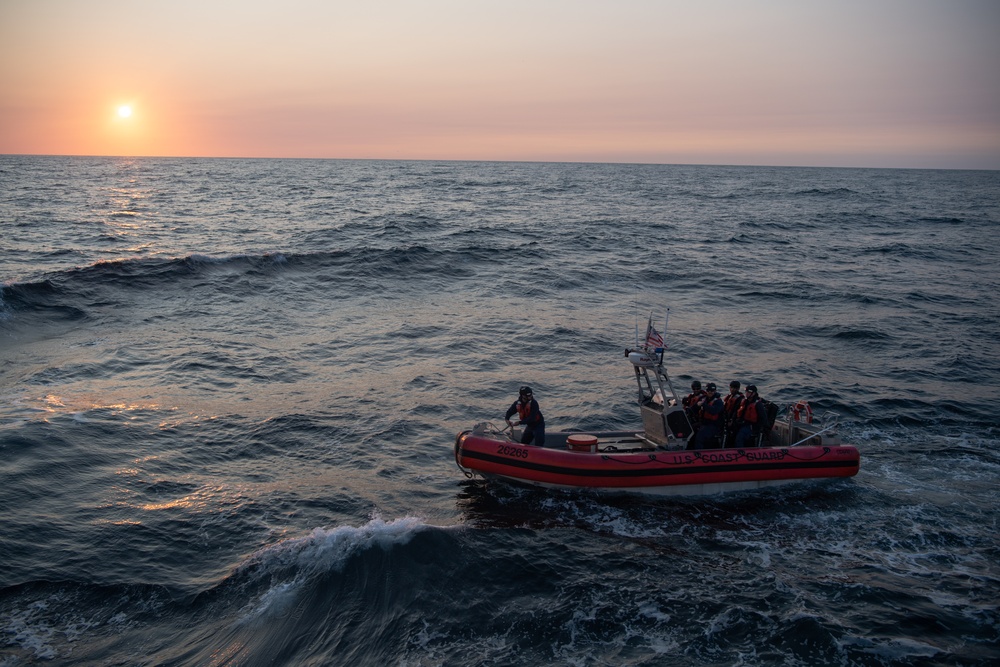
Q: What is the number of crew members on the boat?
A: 5